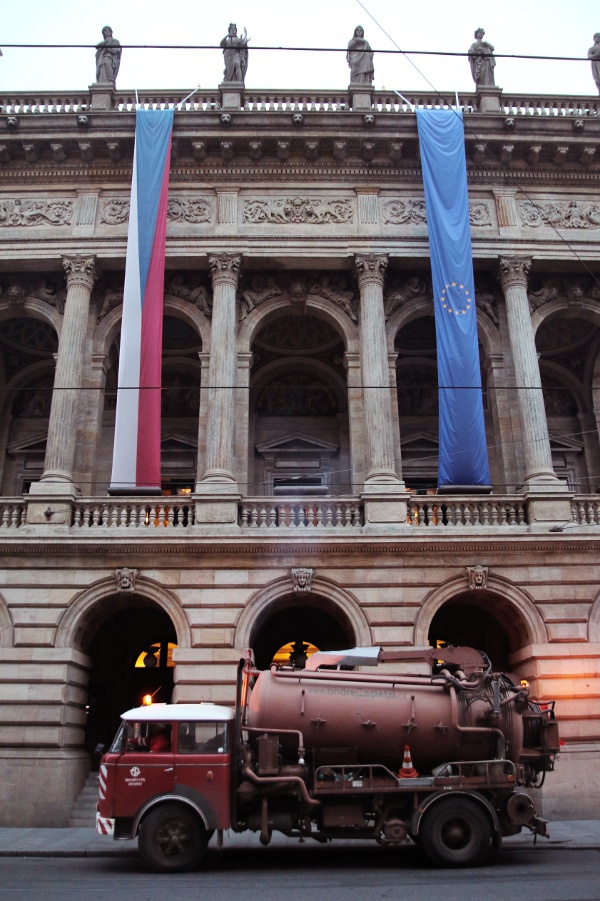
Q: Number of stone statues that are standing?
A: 5